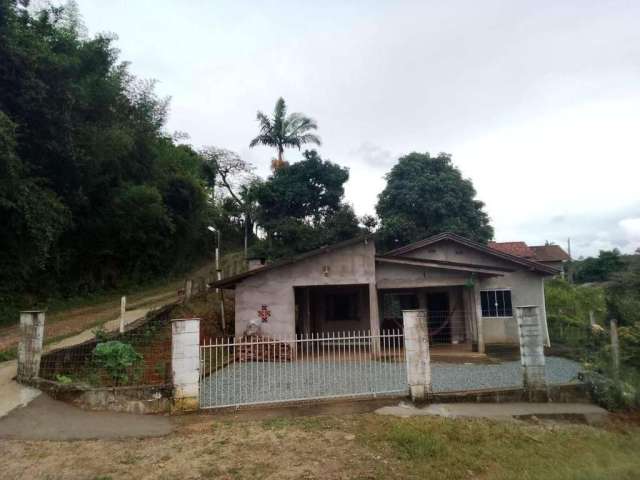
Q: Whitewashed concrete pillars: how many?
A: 4